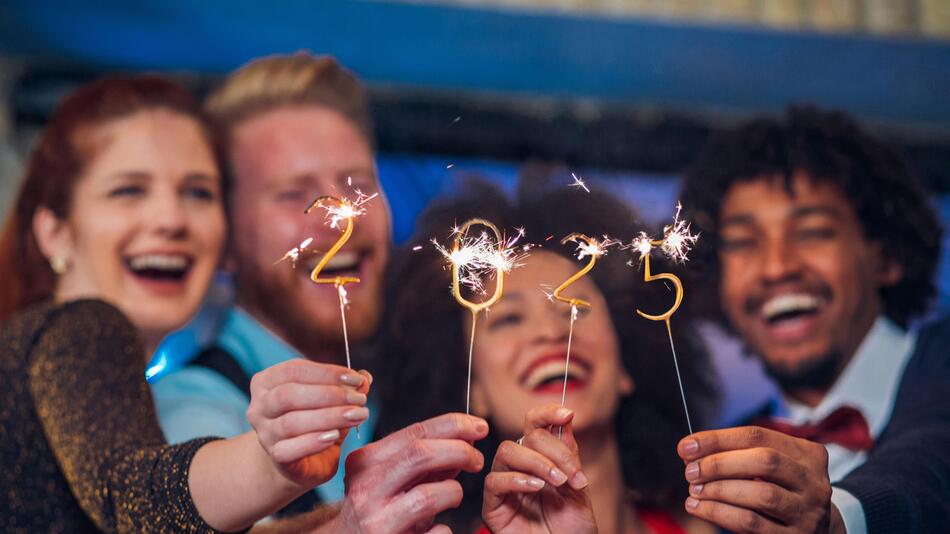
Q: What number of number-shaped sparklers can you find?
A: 4